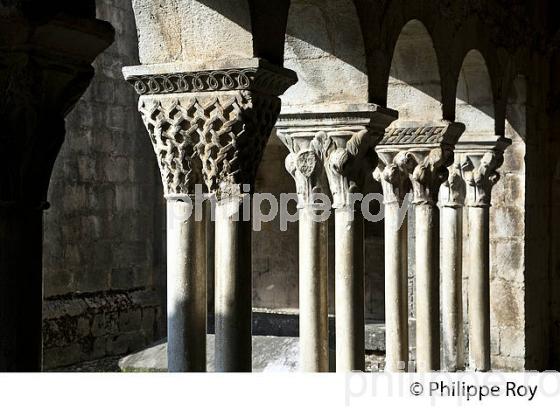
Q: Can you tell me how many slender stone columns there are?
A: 8